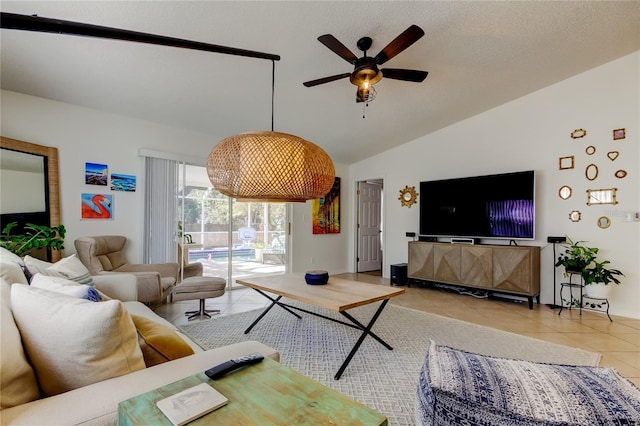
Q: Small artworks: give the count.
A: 3